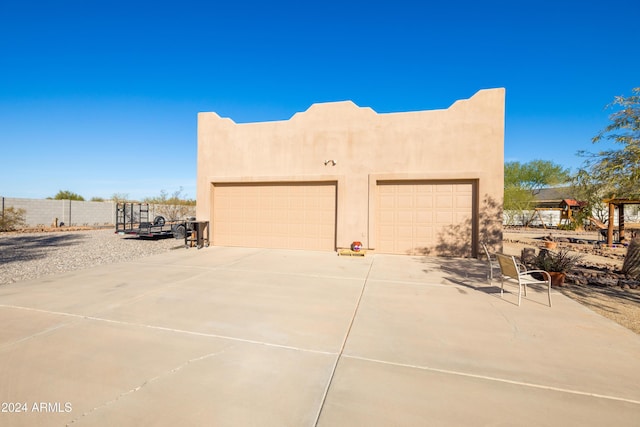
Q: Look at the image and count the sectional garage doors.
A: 2